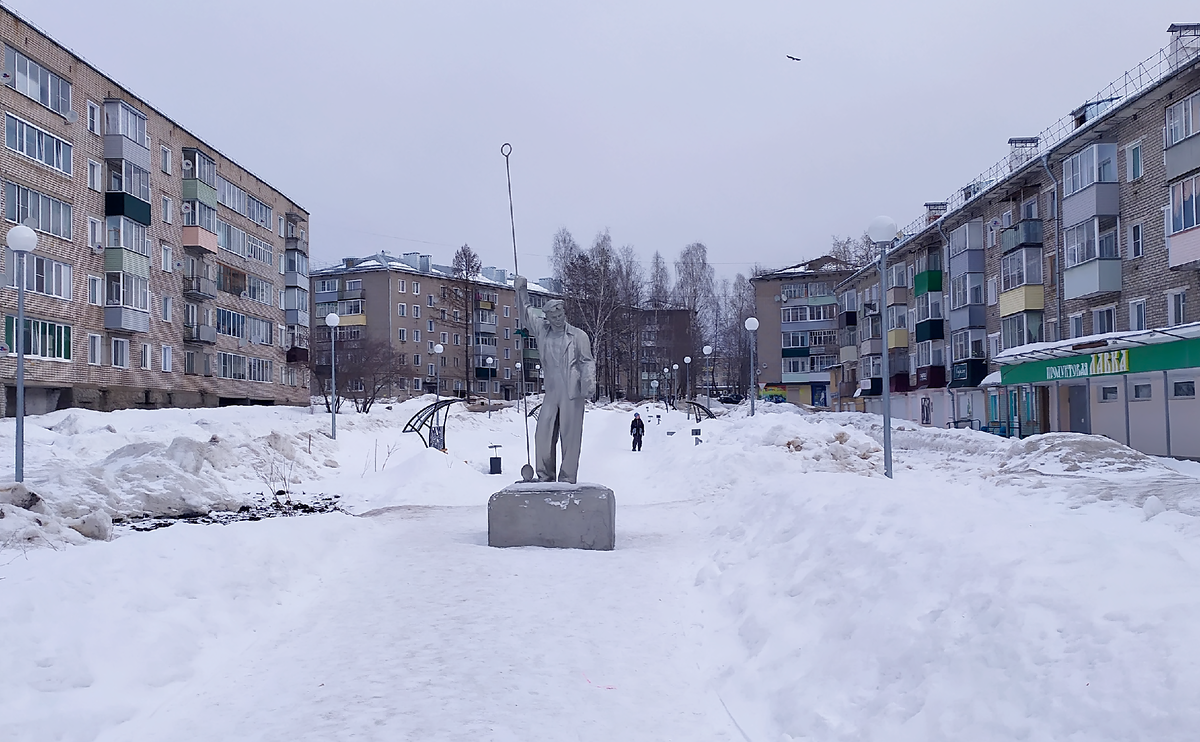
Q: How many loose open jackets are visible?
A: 1